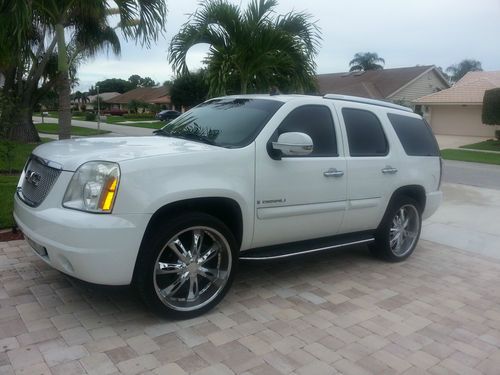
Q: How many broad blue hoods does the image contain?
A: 0